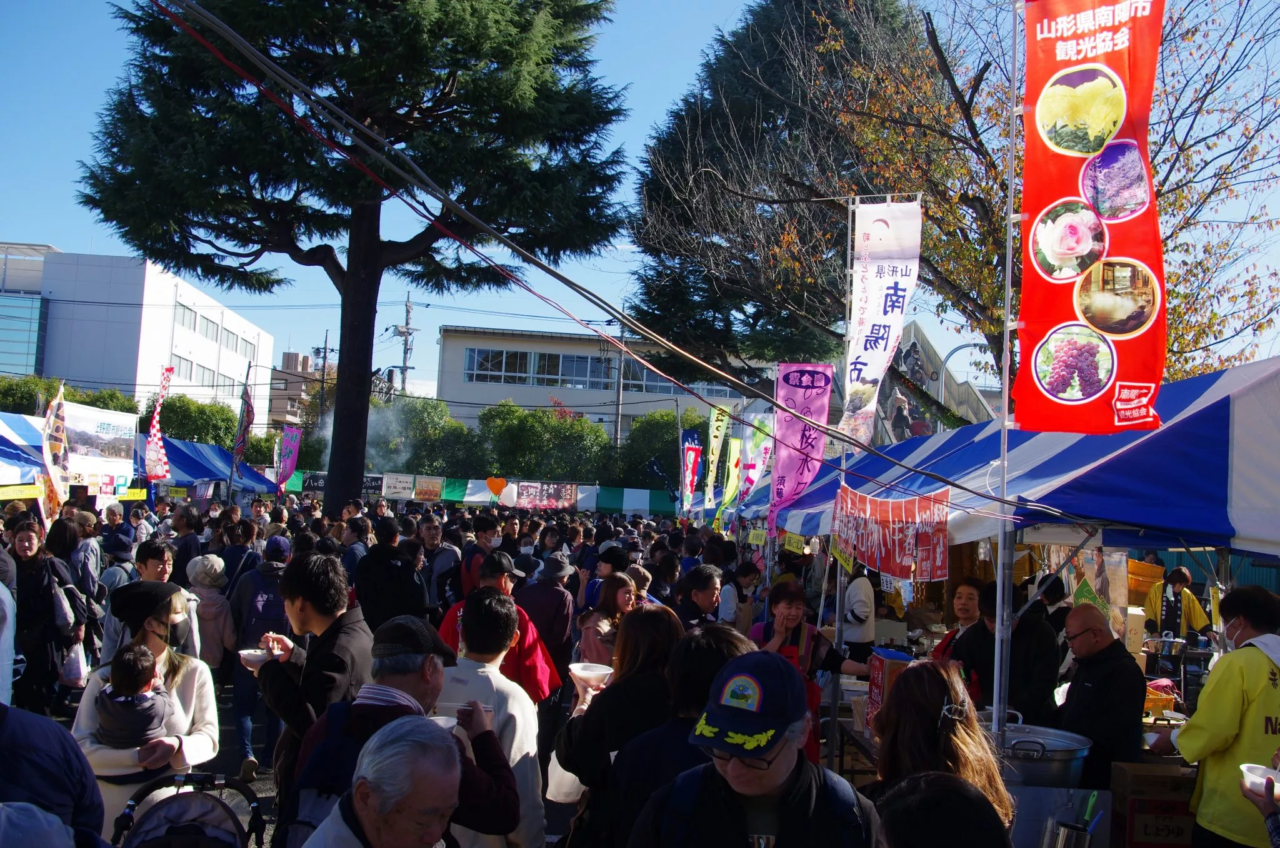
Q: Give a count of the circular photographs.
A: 5